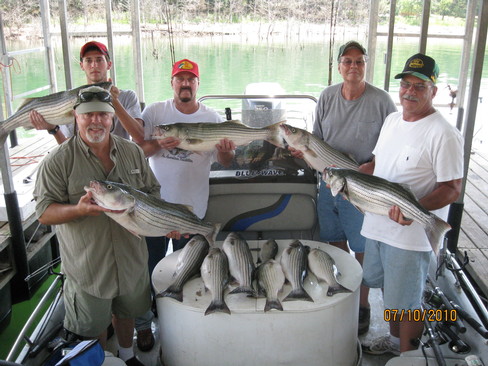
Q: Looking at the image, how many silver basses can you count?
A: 12